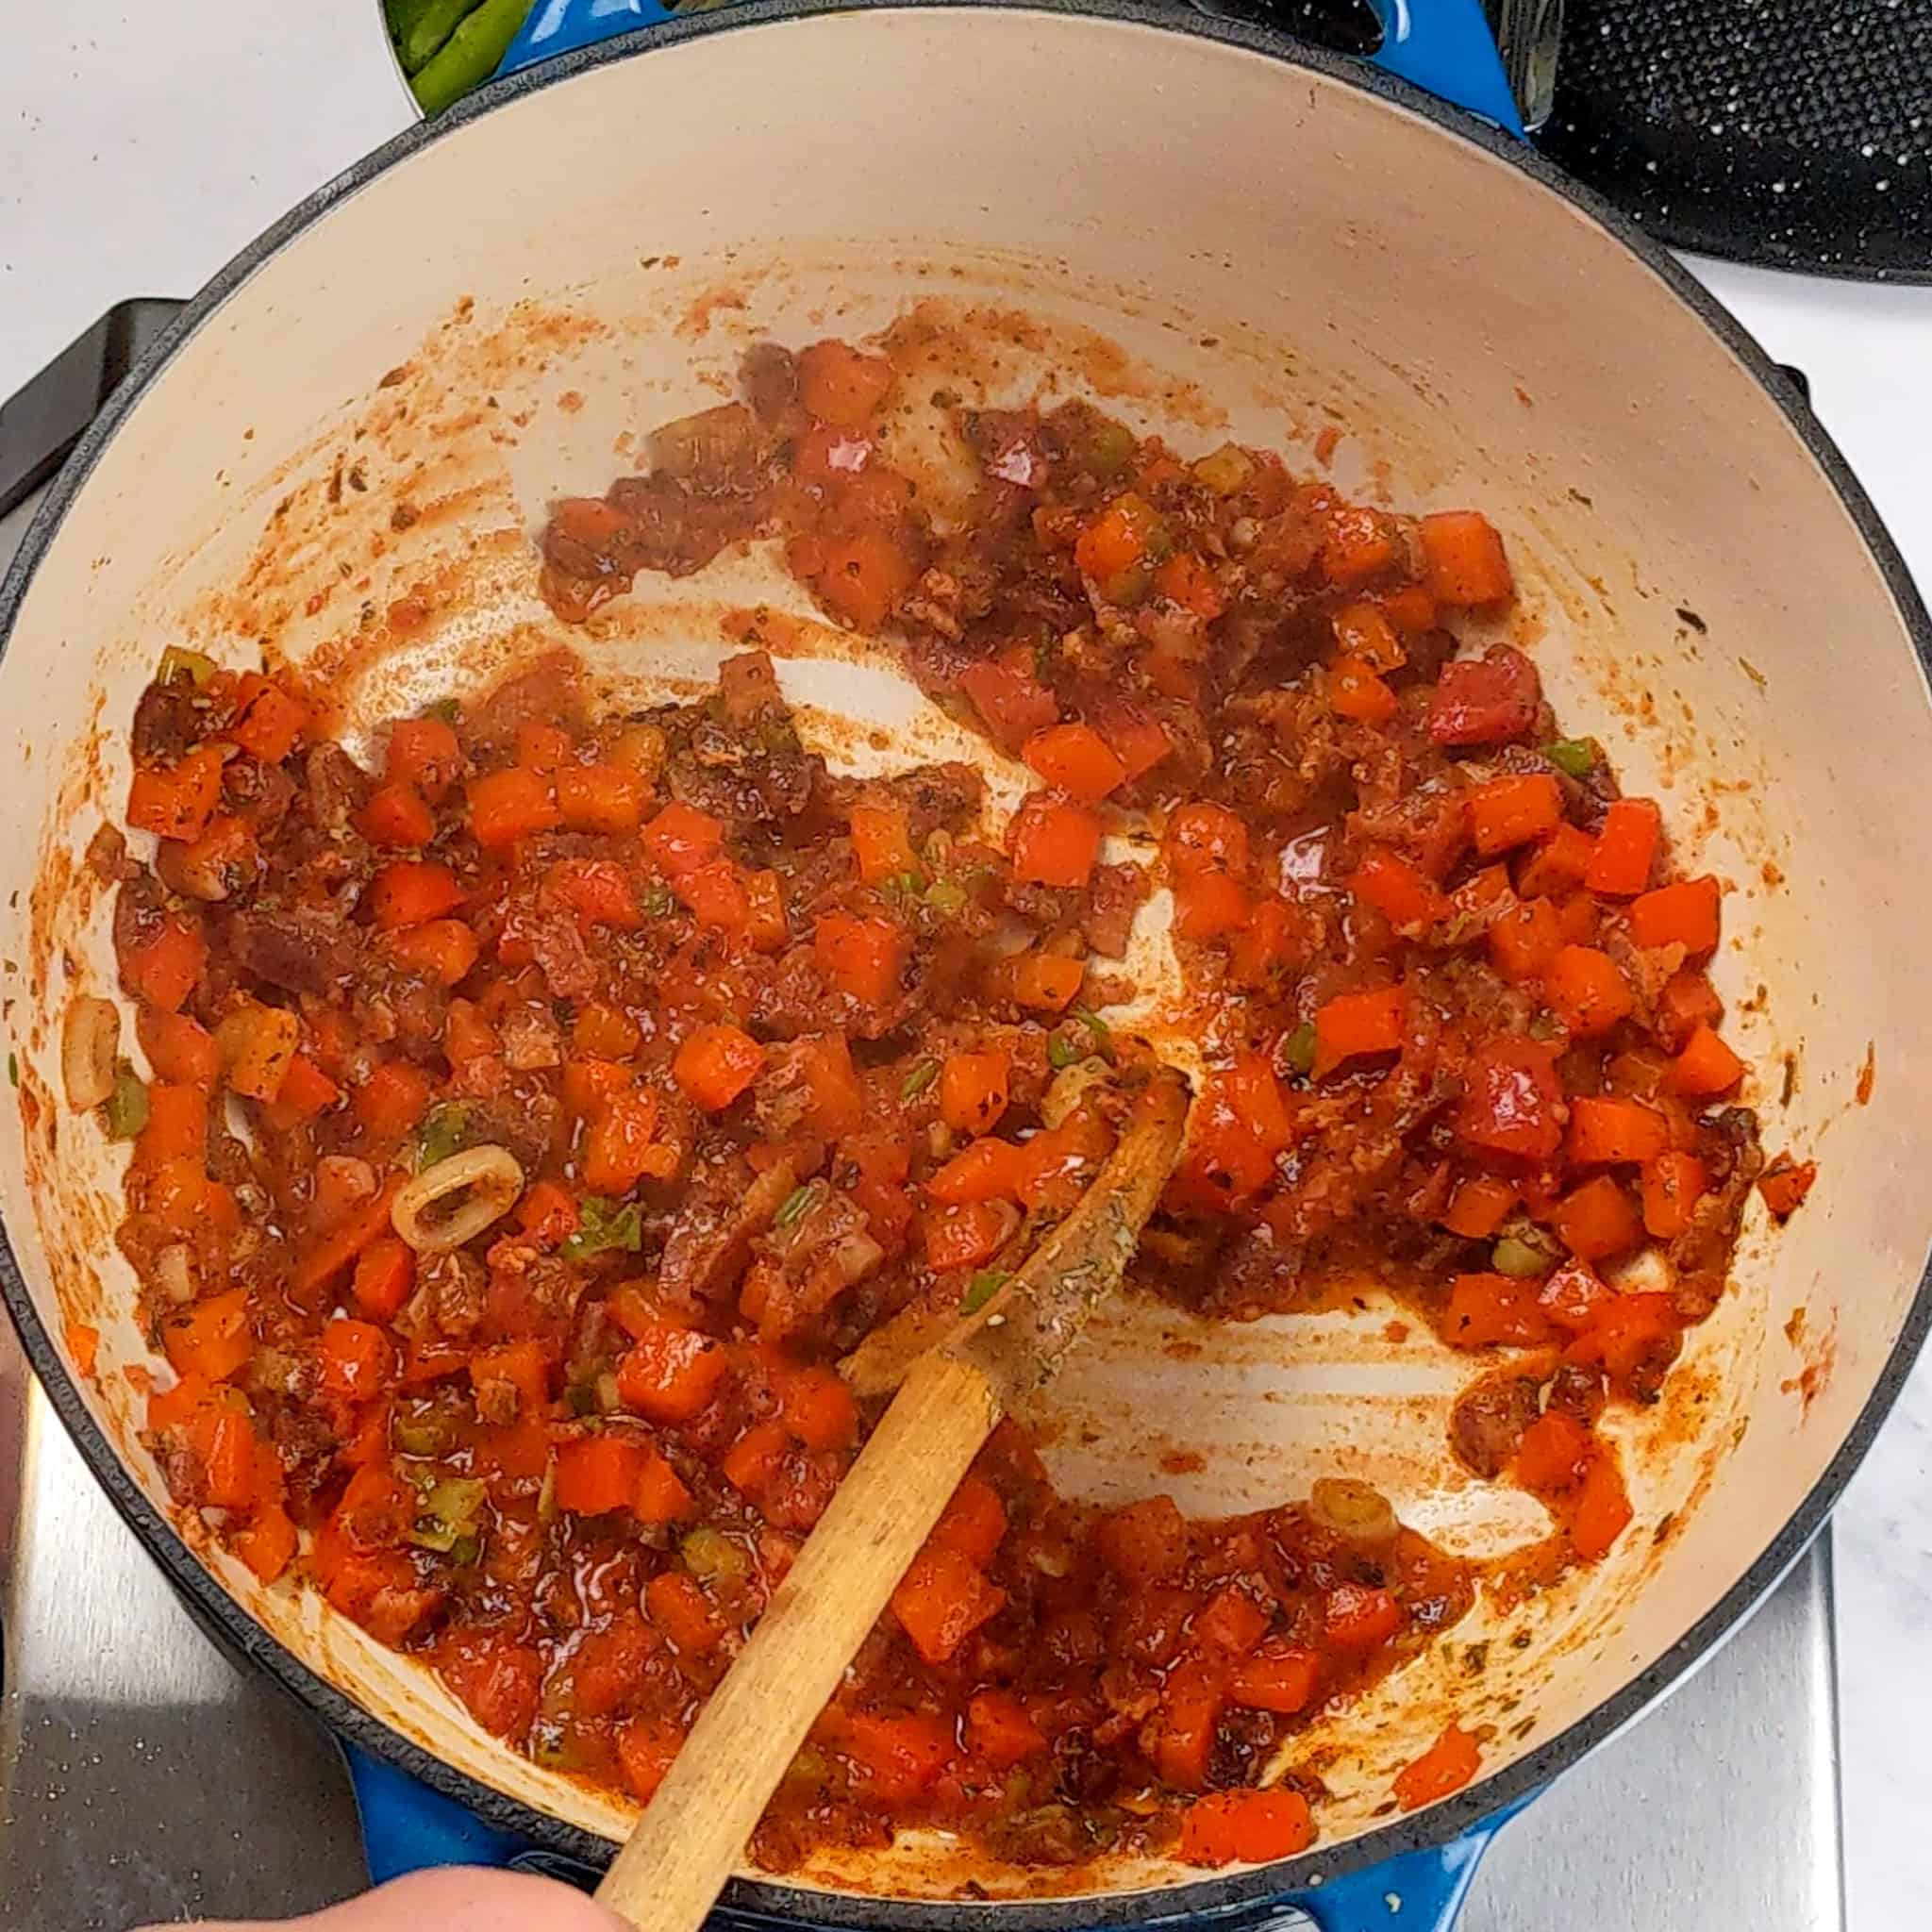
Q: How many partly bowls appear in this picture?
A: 1